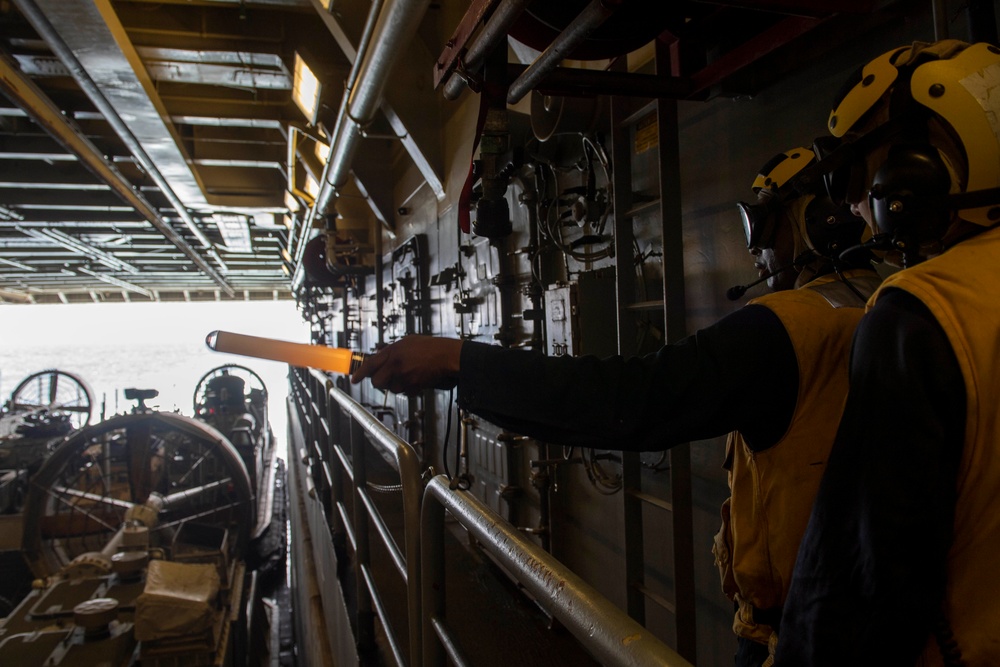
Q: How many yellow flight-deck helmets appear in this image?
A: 2